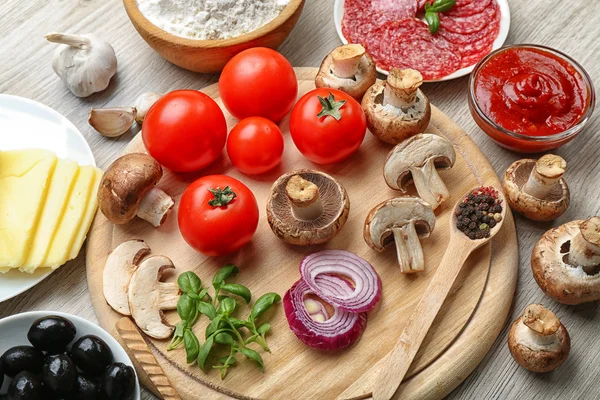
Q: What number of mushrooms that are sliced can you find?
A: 4